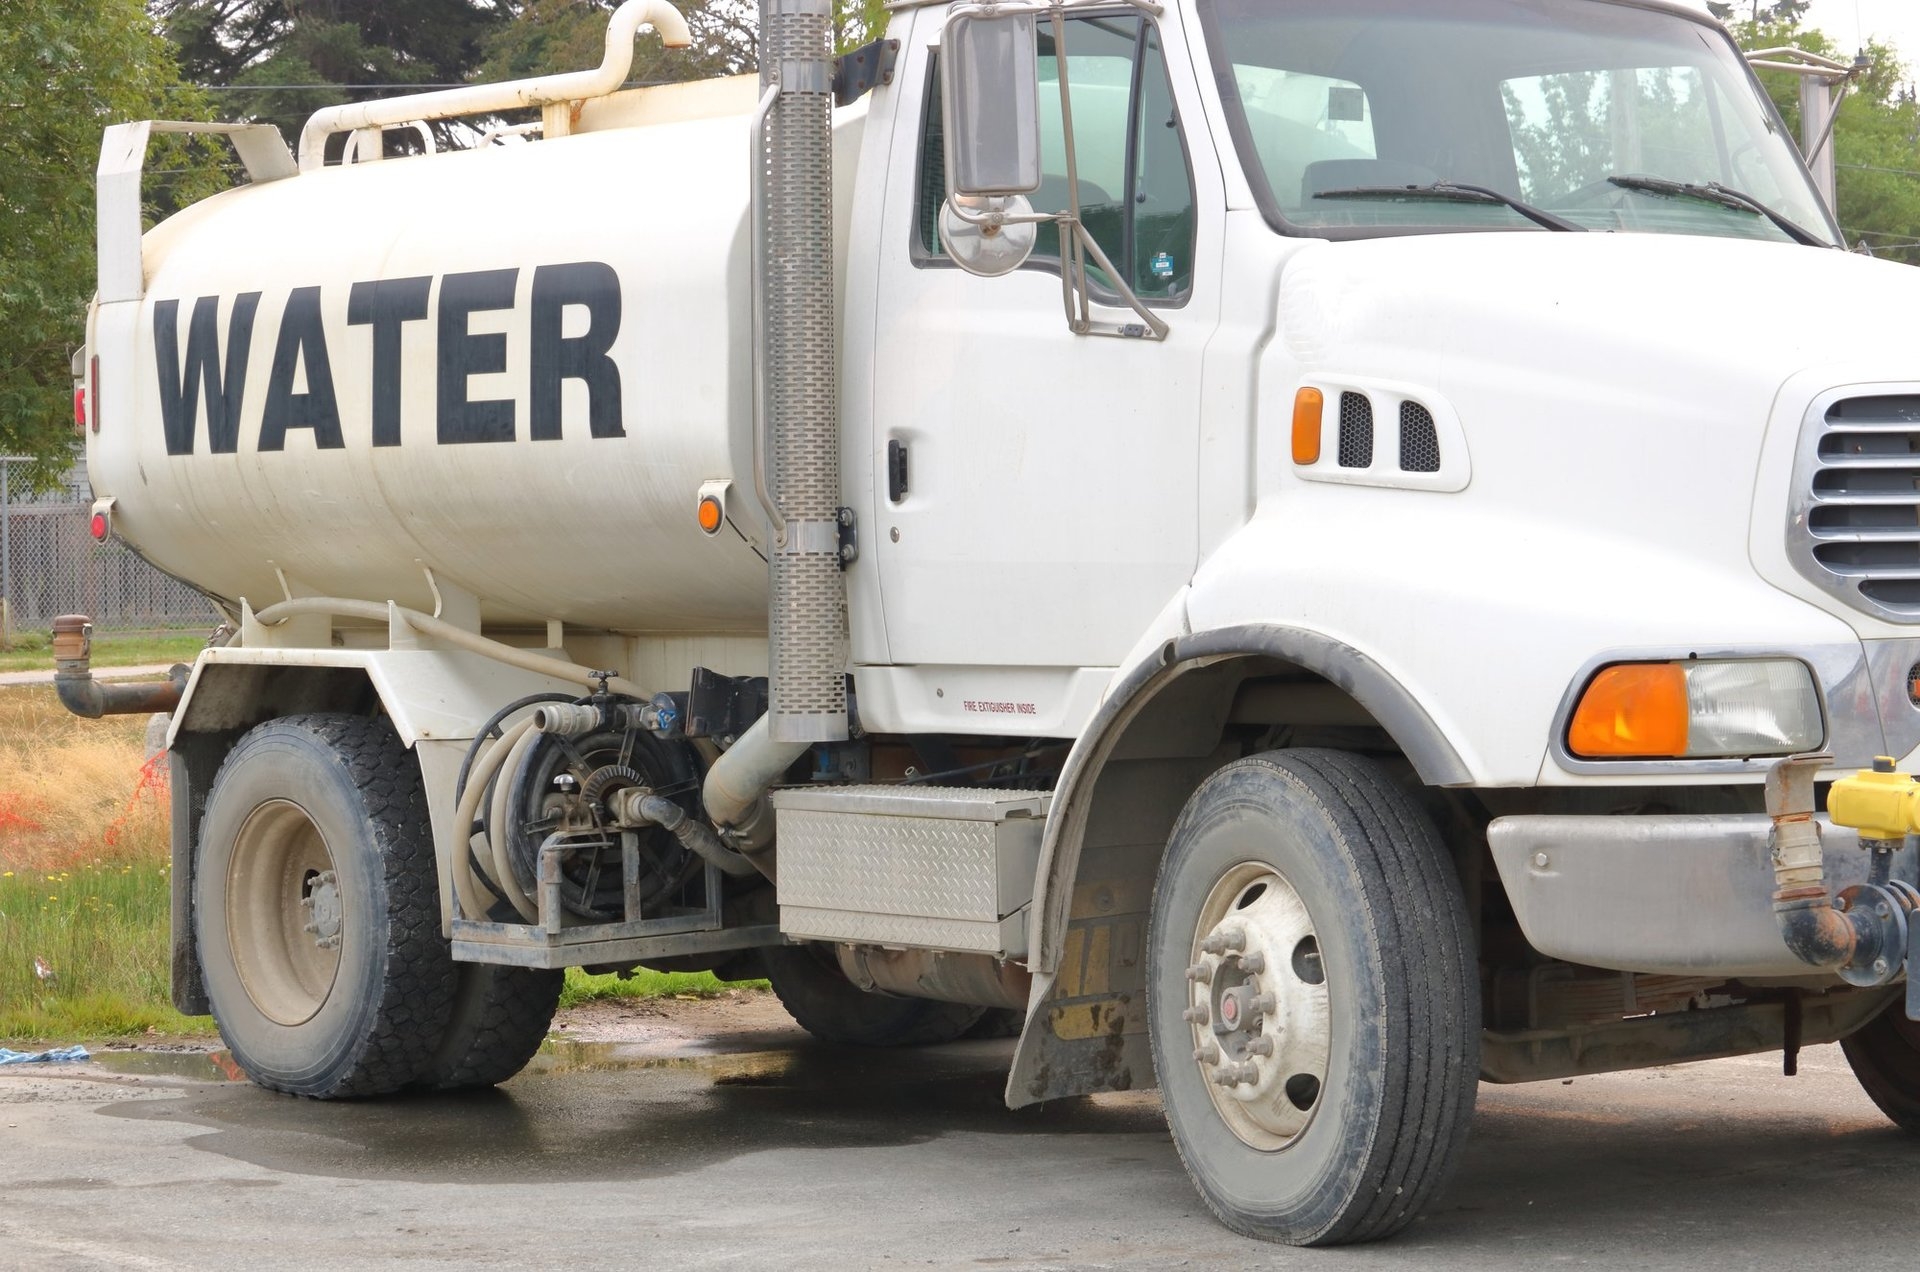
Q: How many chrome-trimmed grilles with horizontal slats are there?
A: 1